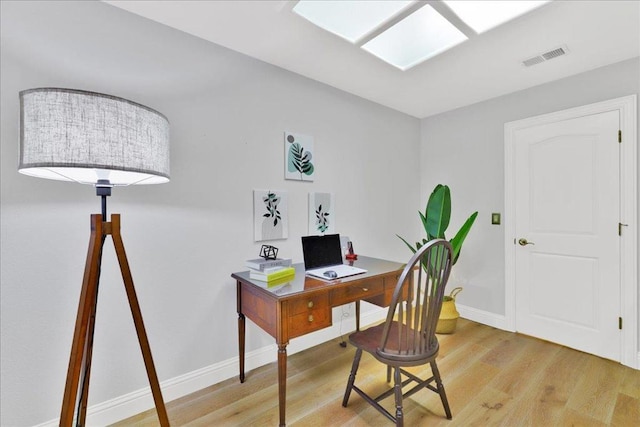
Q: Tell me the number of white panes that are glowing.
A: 3